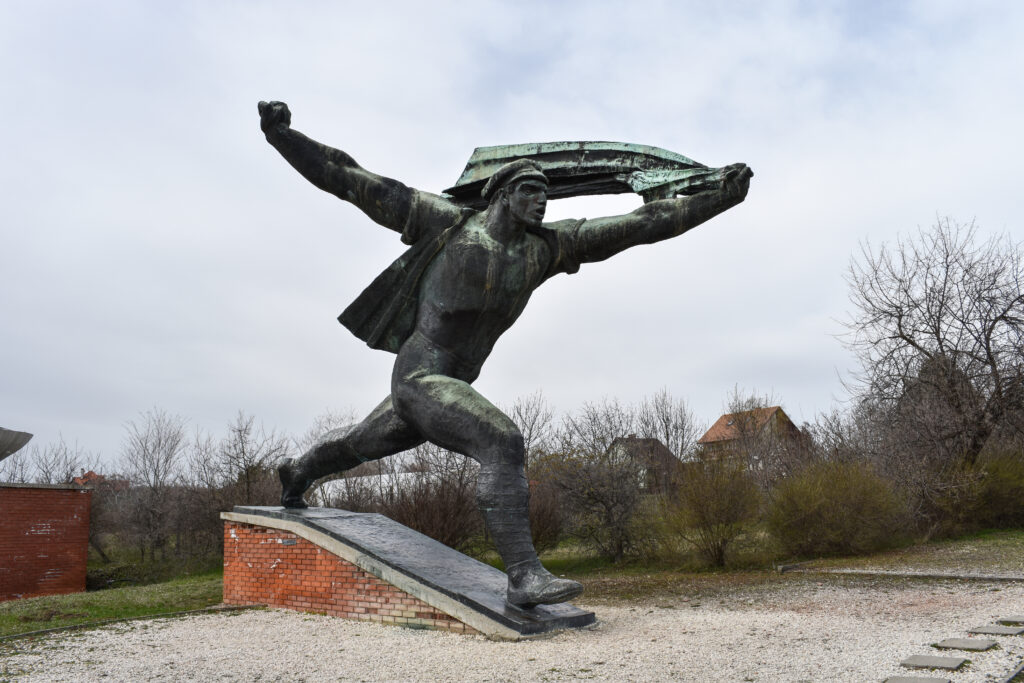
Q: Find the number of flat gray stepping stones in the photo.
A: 5